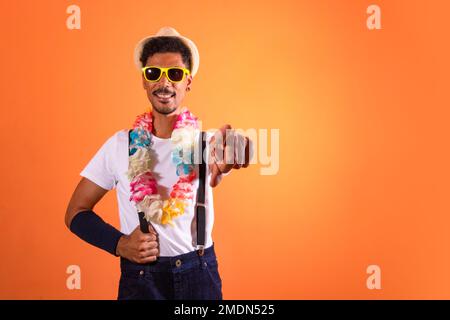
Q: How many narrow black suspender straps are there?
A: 2